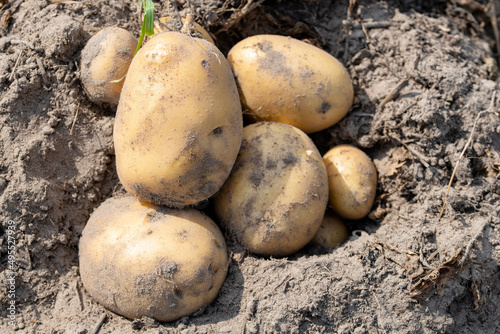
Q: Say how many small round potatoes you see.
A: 3